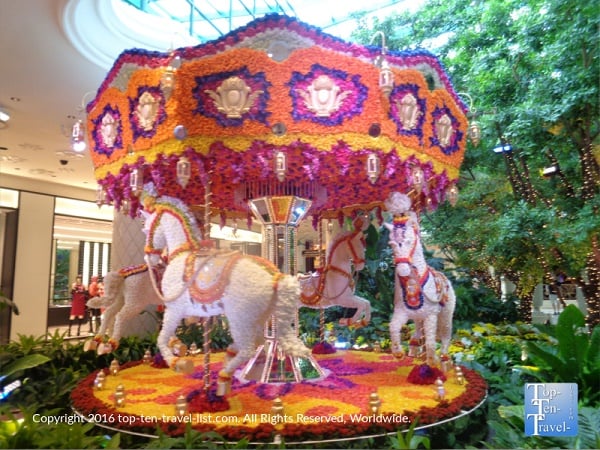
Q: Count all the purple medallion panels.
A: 6